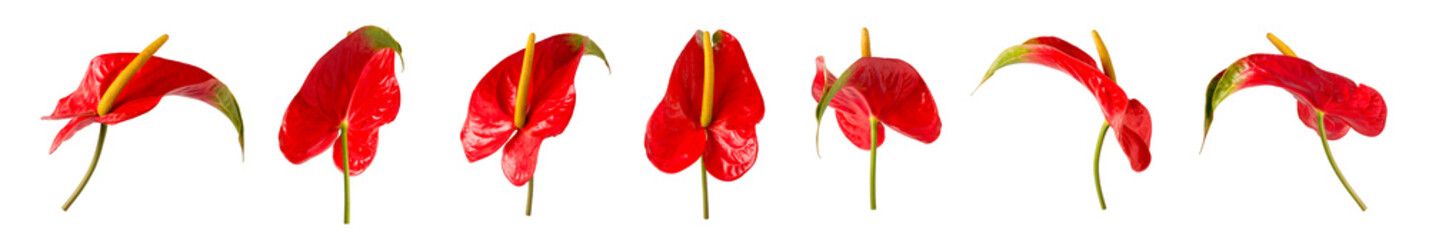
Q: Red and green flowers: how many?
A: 7